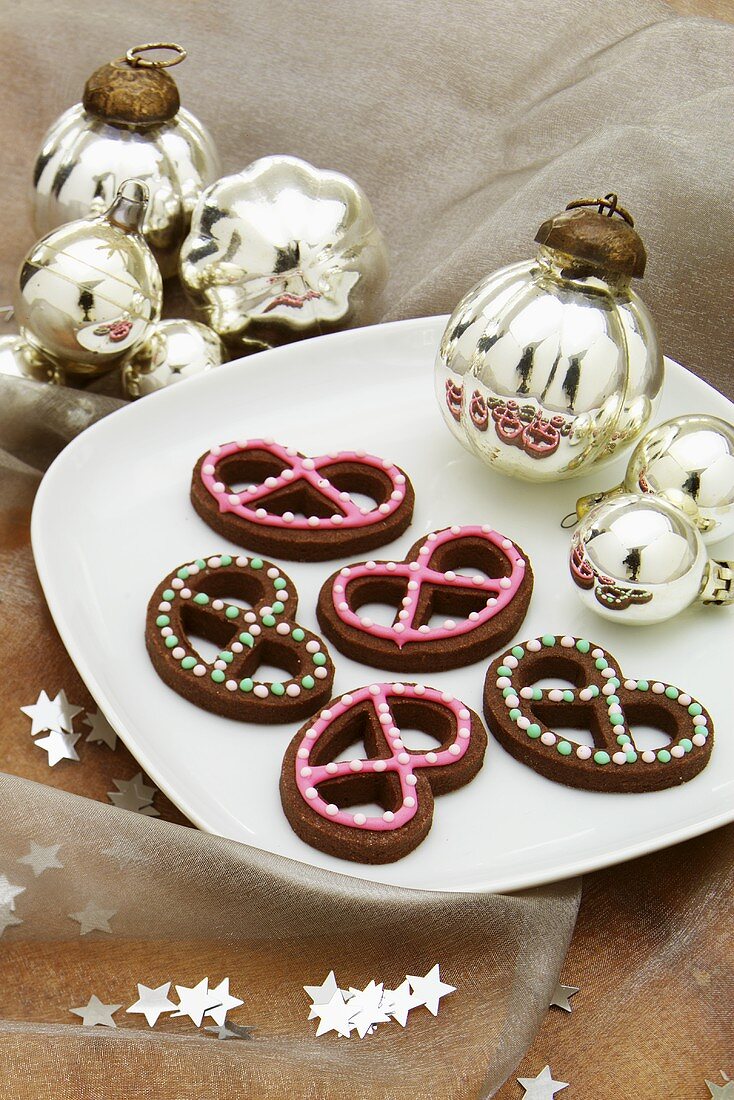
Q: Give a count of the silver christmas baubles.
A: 8